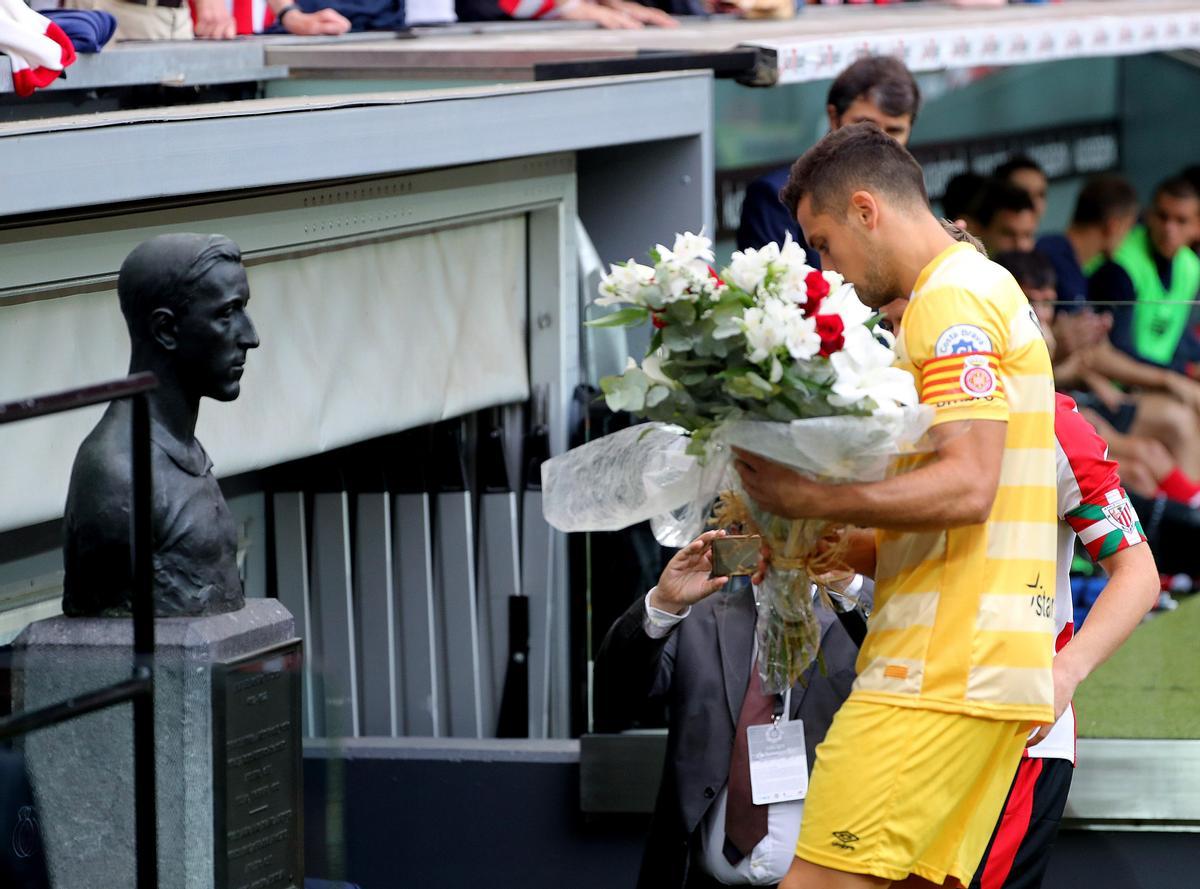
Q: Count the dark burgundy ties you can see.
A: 1